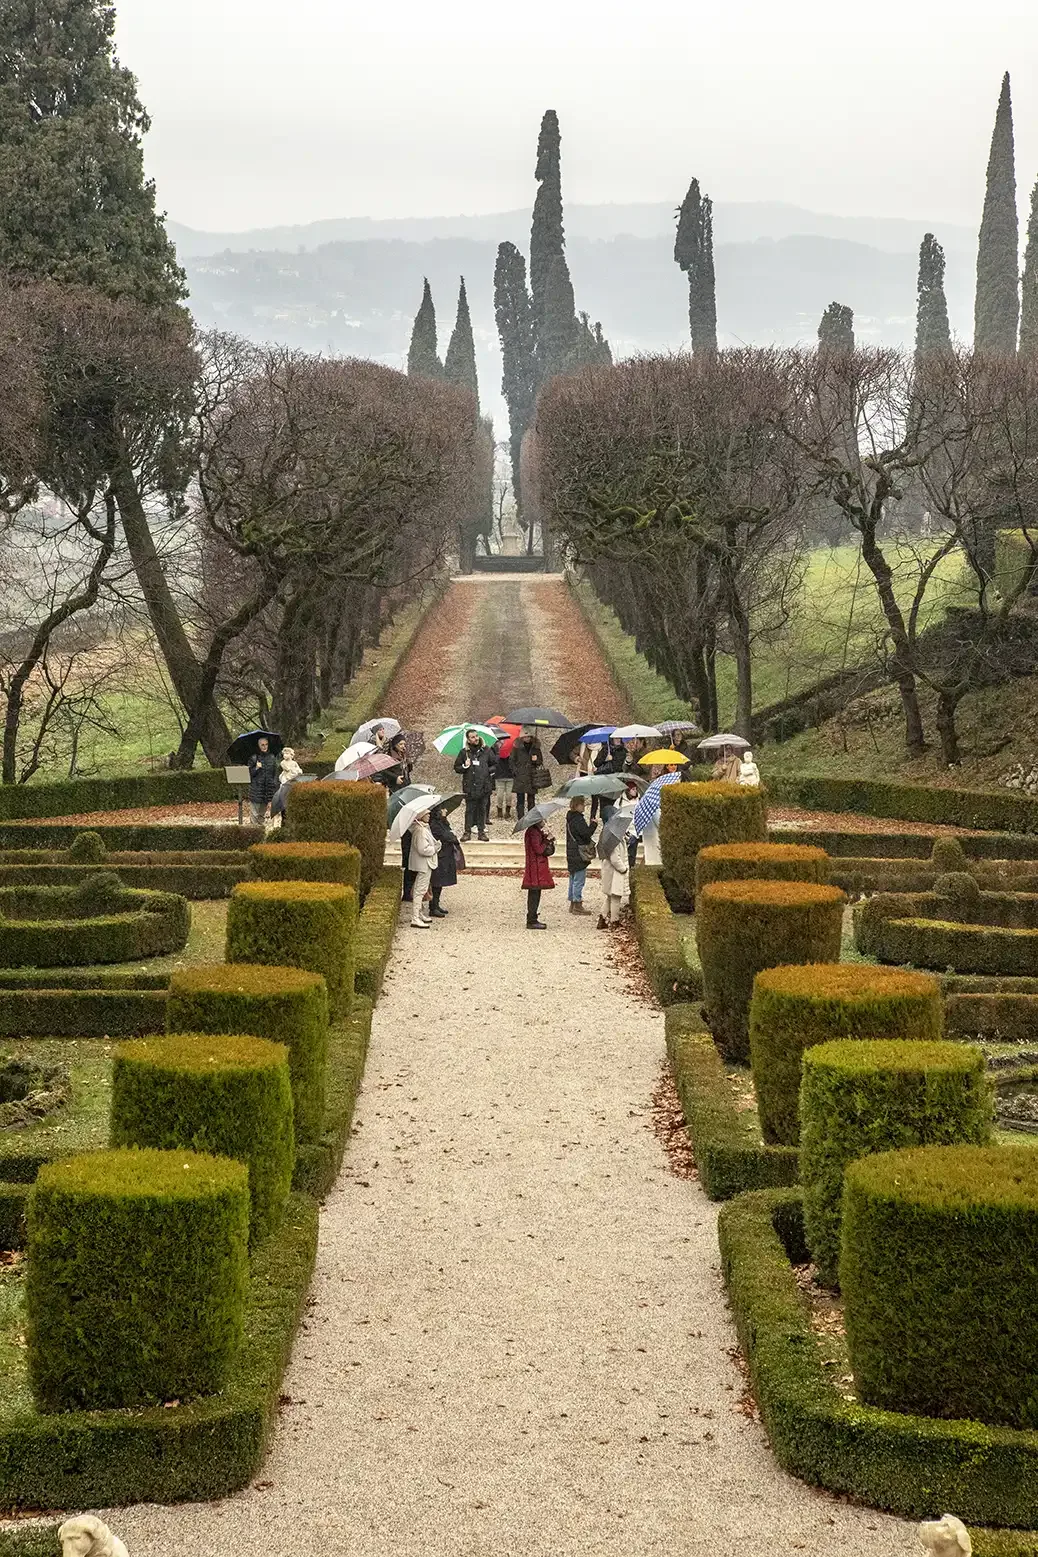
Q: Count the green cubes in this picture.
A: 12